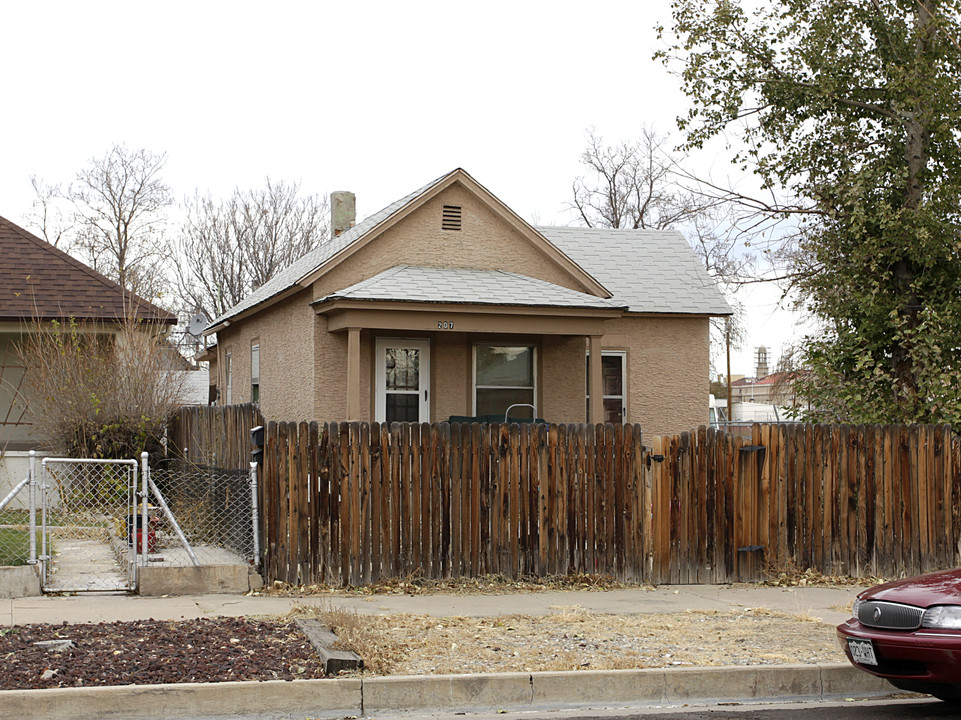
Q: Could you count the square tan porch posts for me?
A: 2